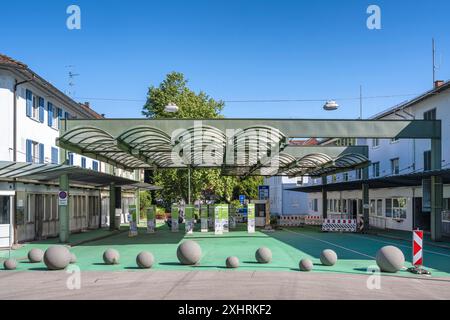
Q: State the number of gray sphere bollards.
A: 12